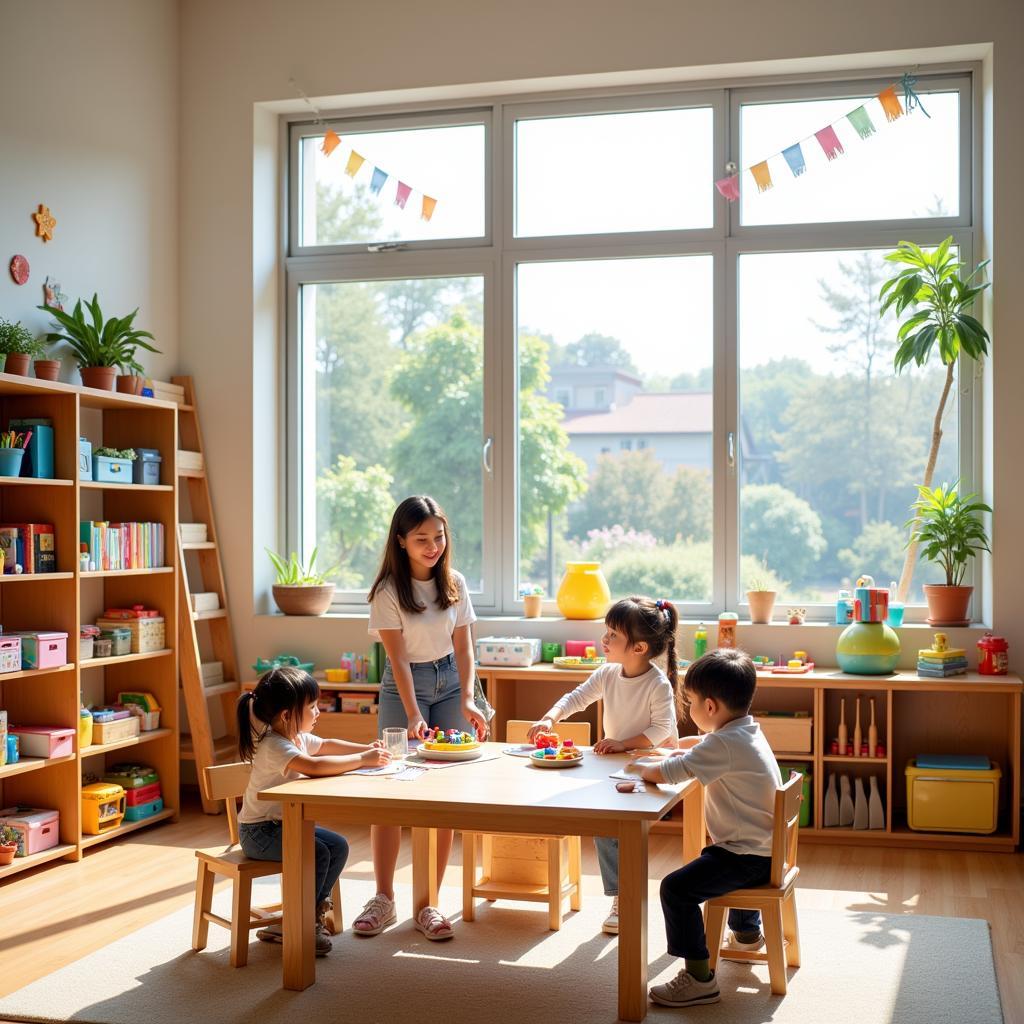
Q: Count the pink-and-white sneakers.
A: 2